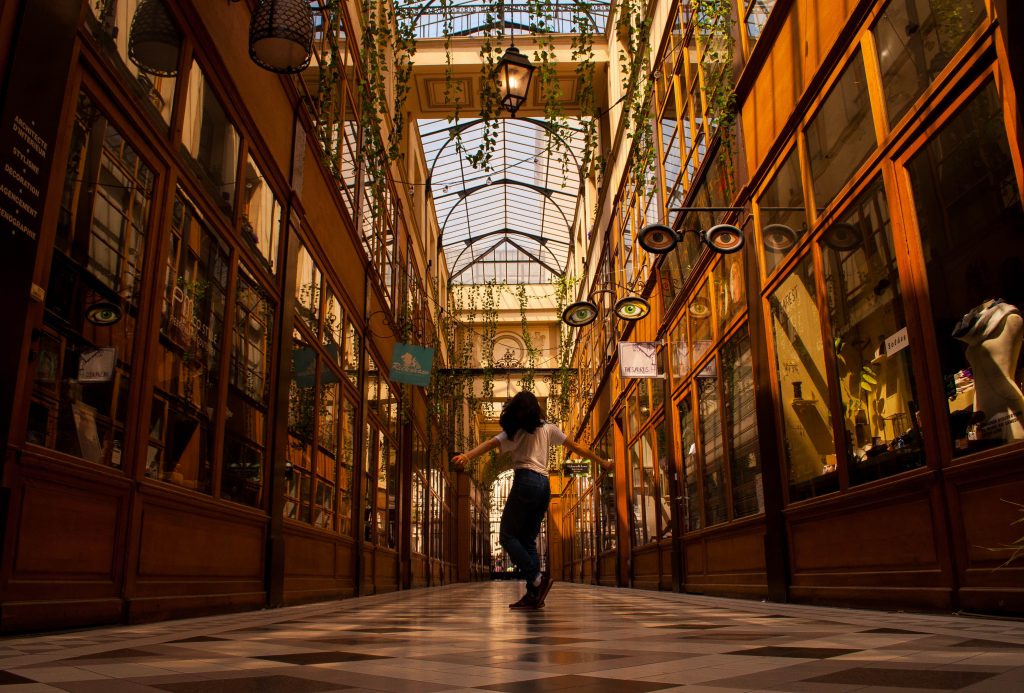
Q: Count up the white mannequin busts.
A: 1